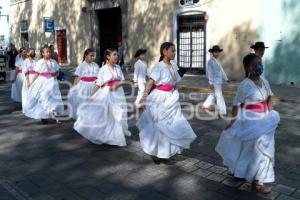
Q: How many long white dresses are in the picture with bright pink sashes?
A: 7